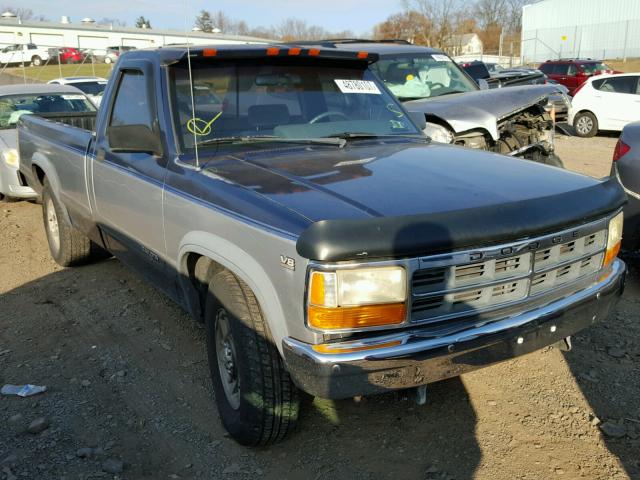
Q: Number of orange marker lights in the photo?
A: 5